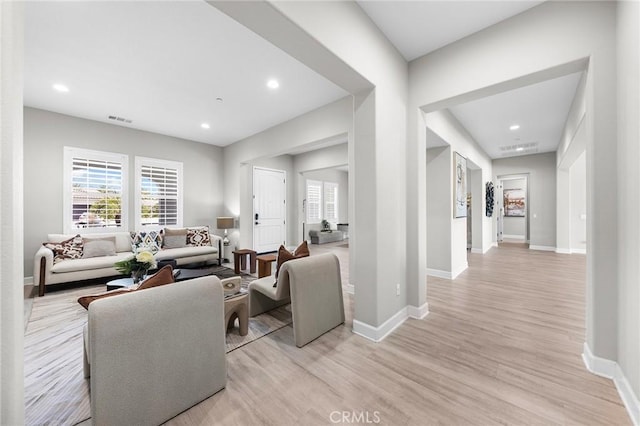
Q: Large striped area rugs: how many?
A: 1